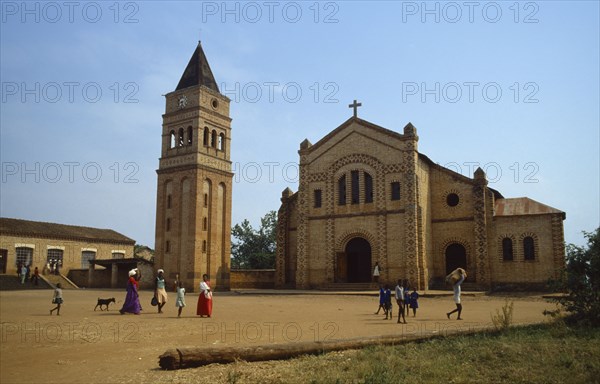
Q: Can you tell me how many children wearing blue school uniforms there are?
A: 4